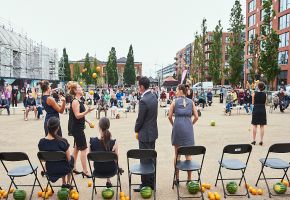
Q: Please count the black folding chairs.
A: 7